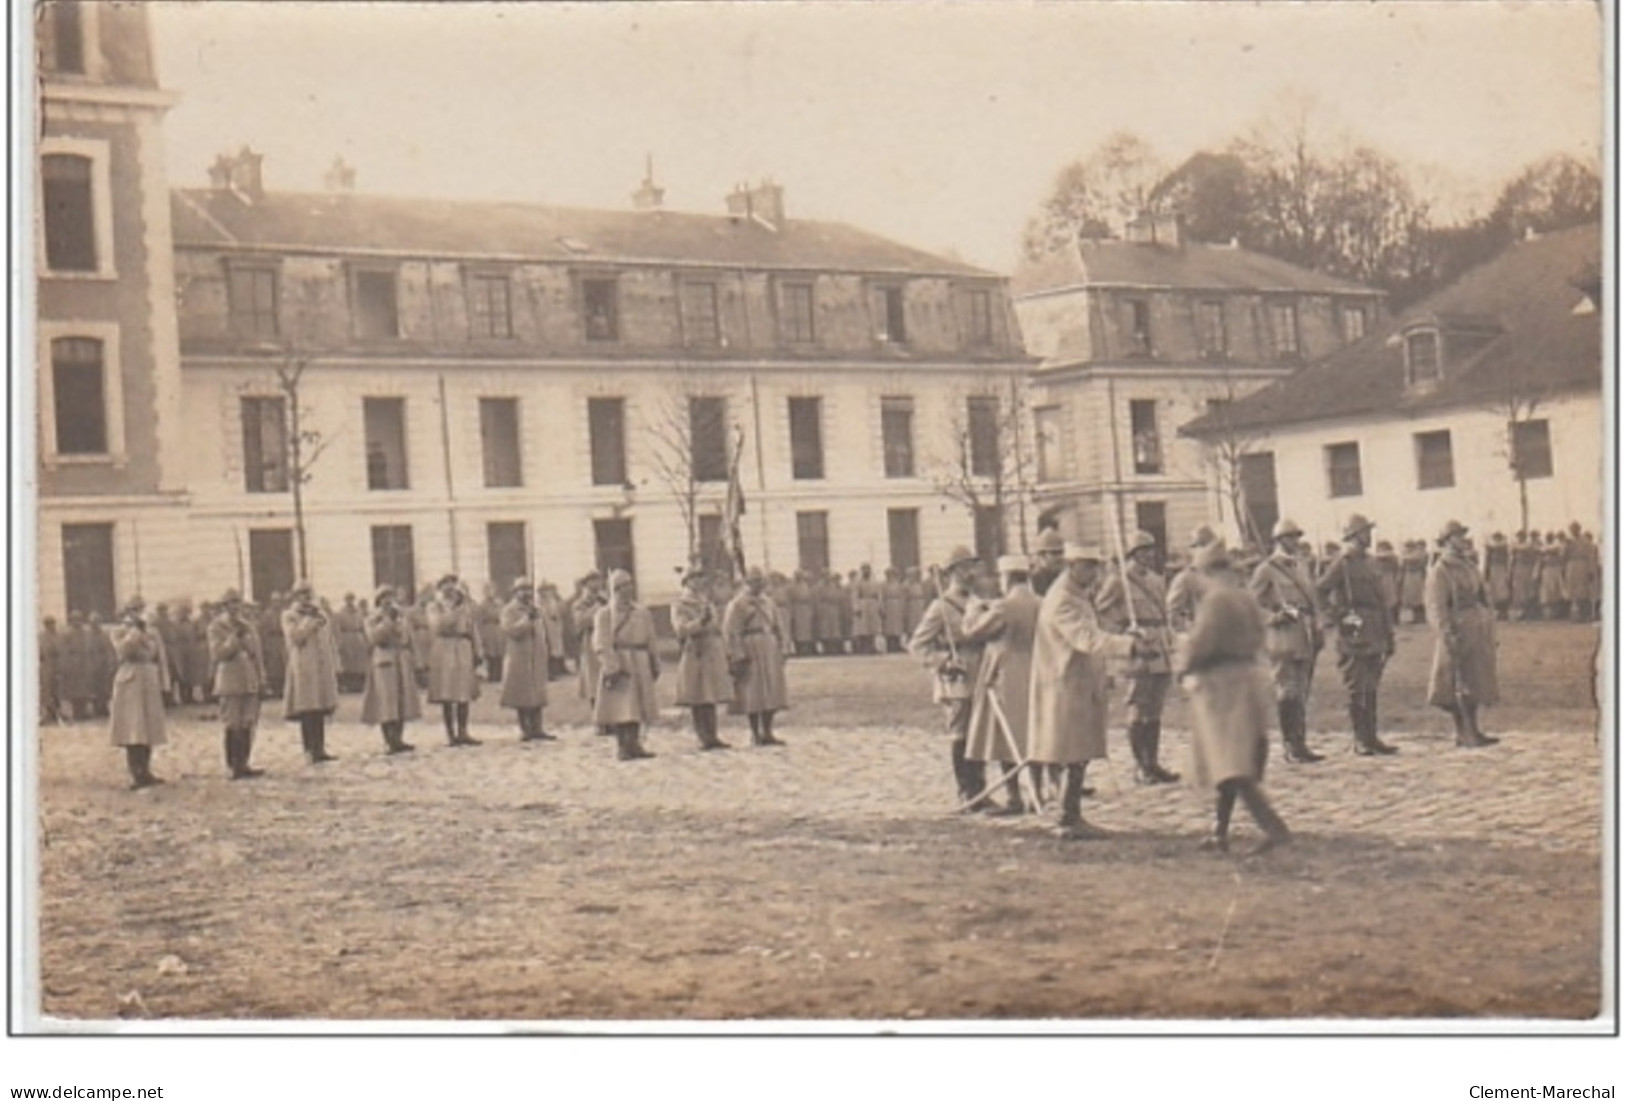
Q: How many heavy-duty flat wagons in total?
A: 0